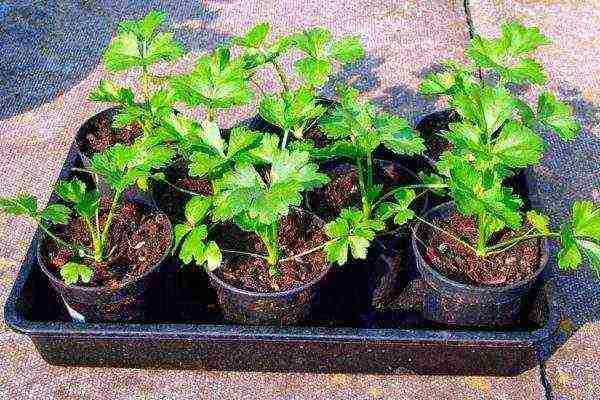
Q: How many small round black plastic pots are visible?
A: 8